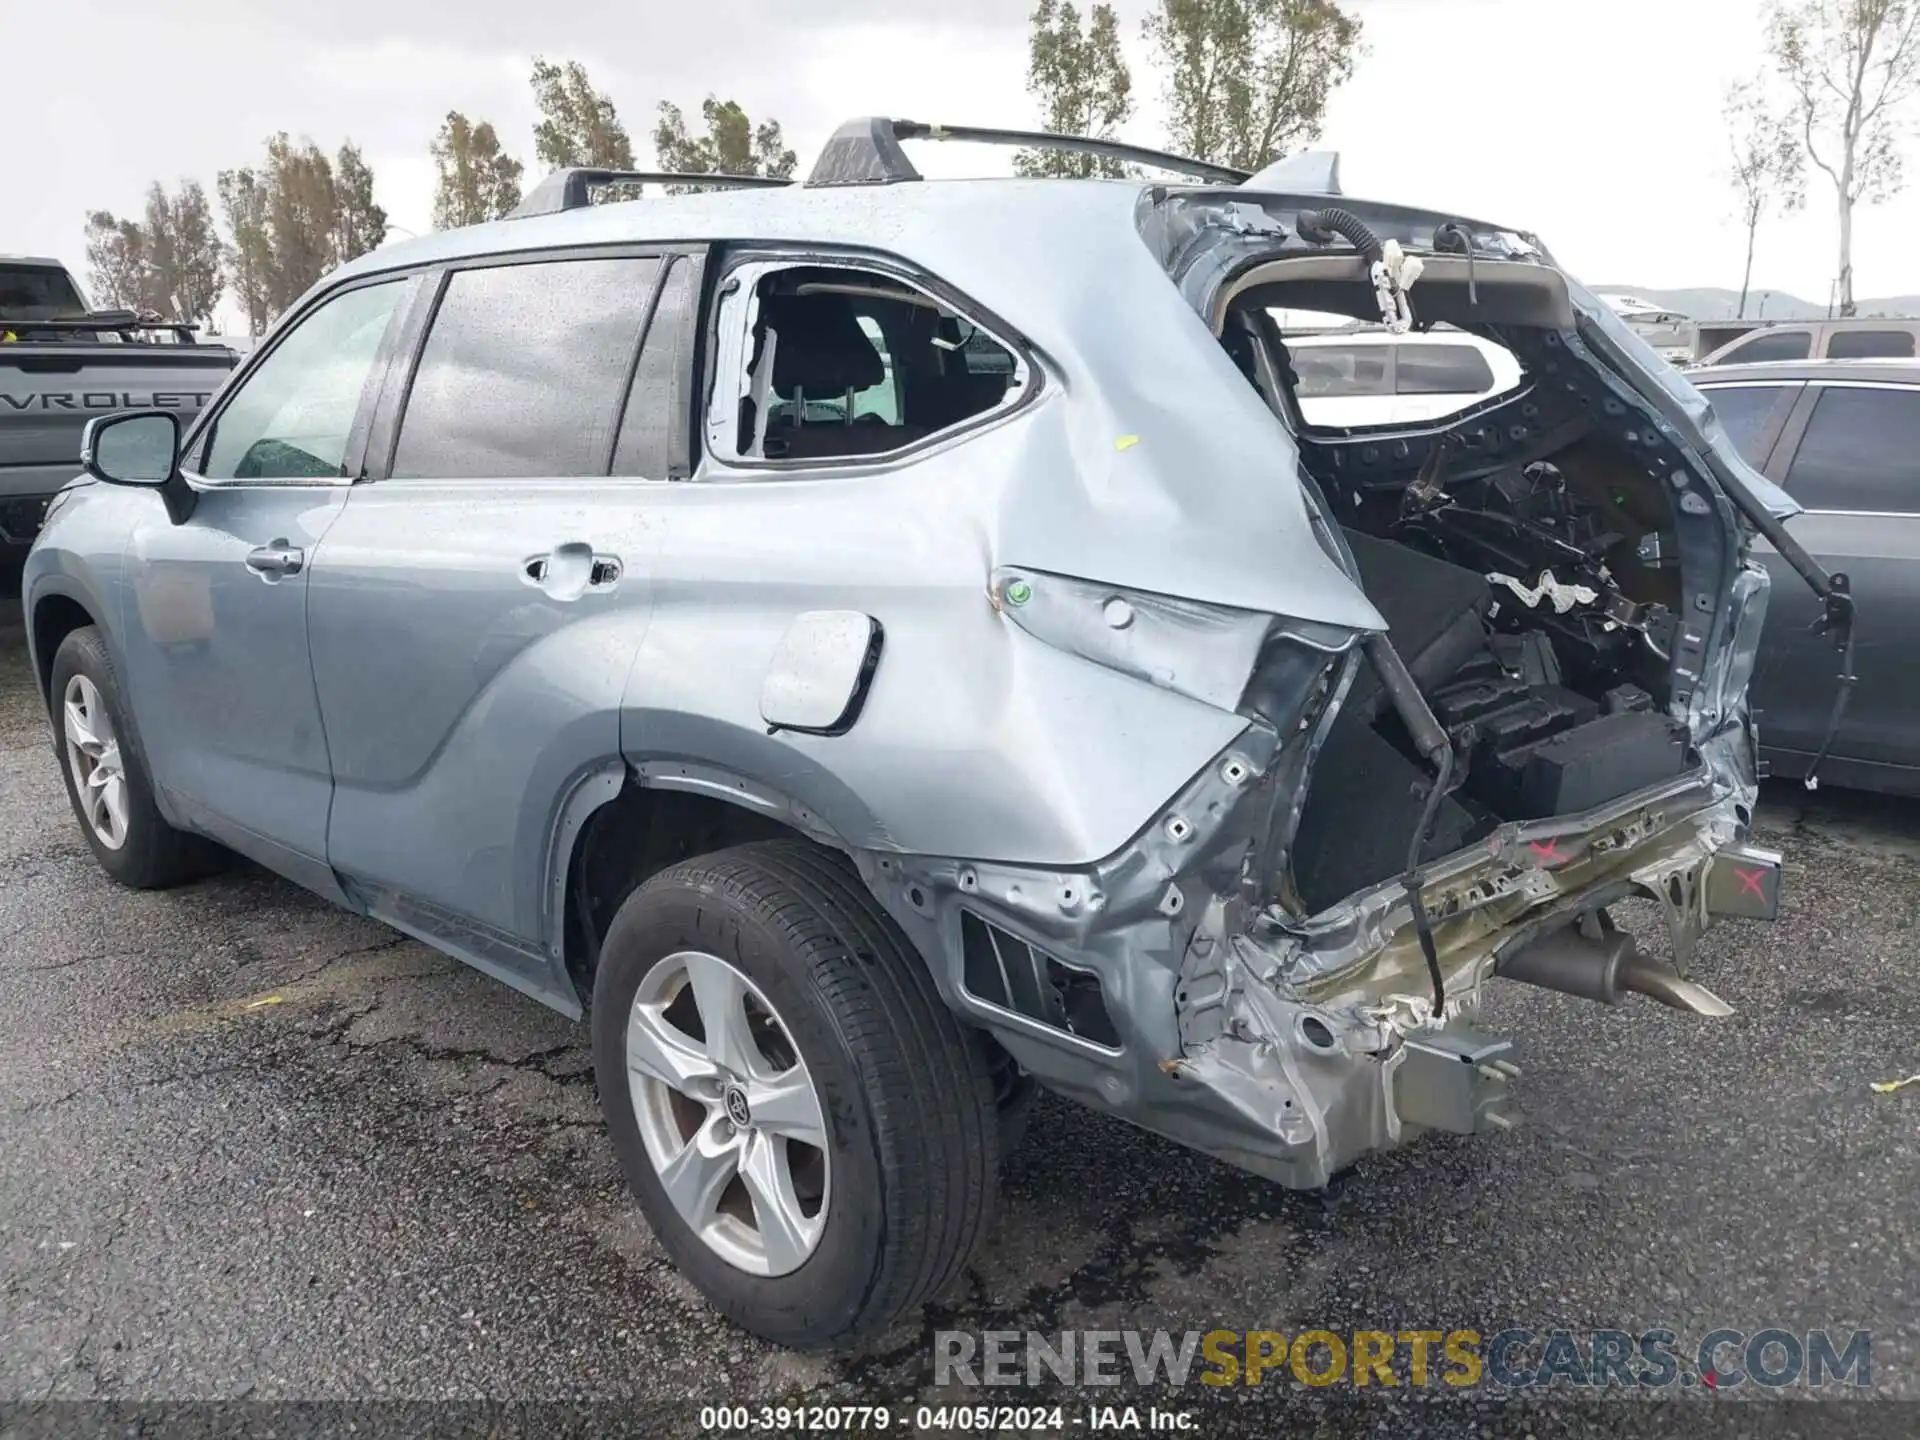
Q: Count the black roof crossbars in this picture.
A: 2